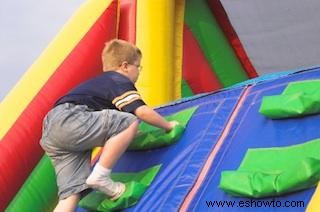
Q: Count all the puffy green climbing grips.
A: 4